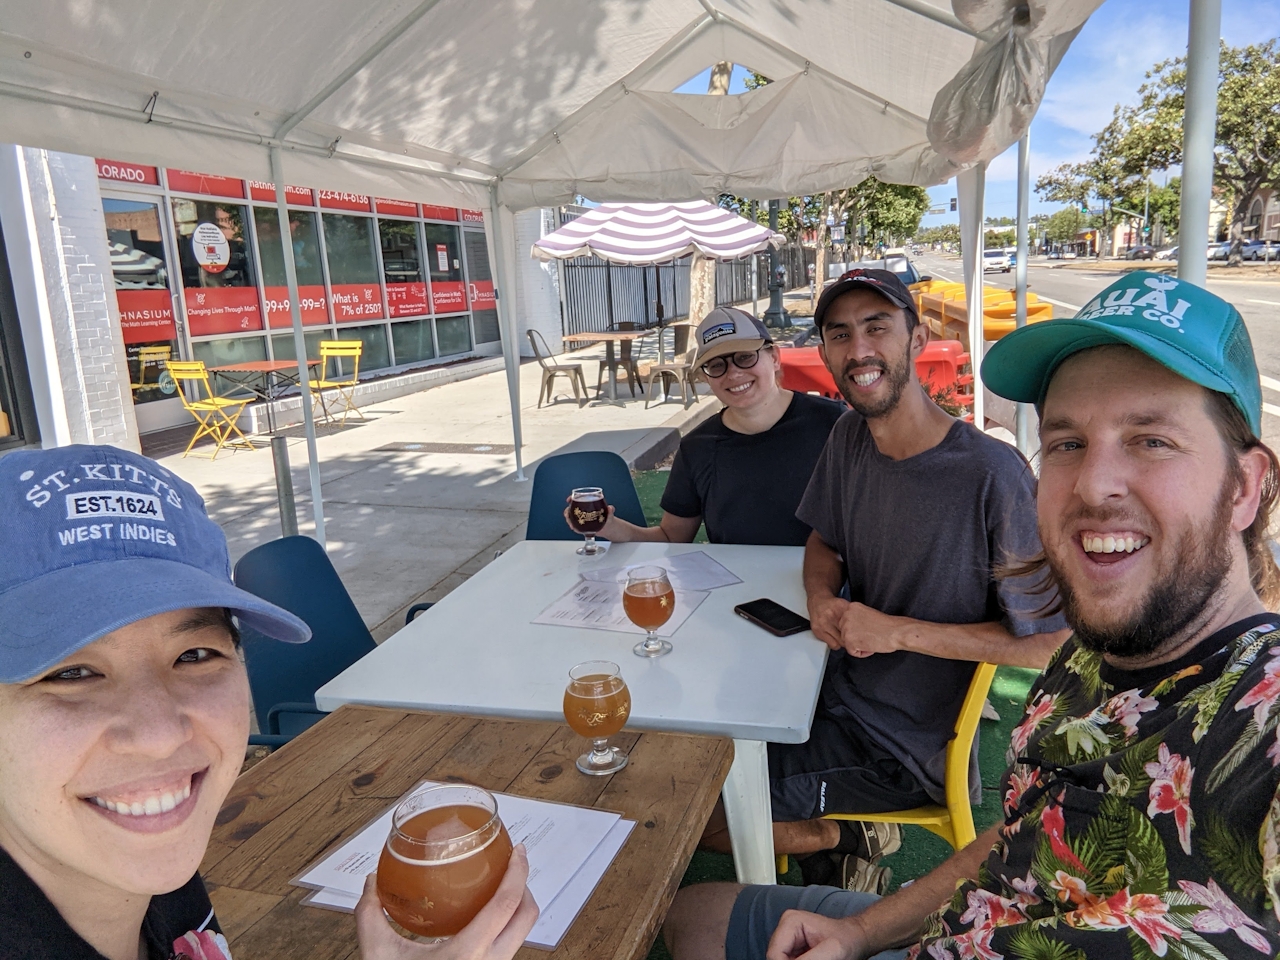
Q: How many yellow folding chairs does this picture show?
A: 2